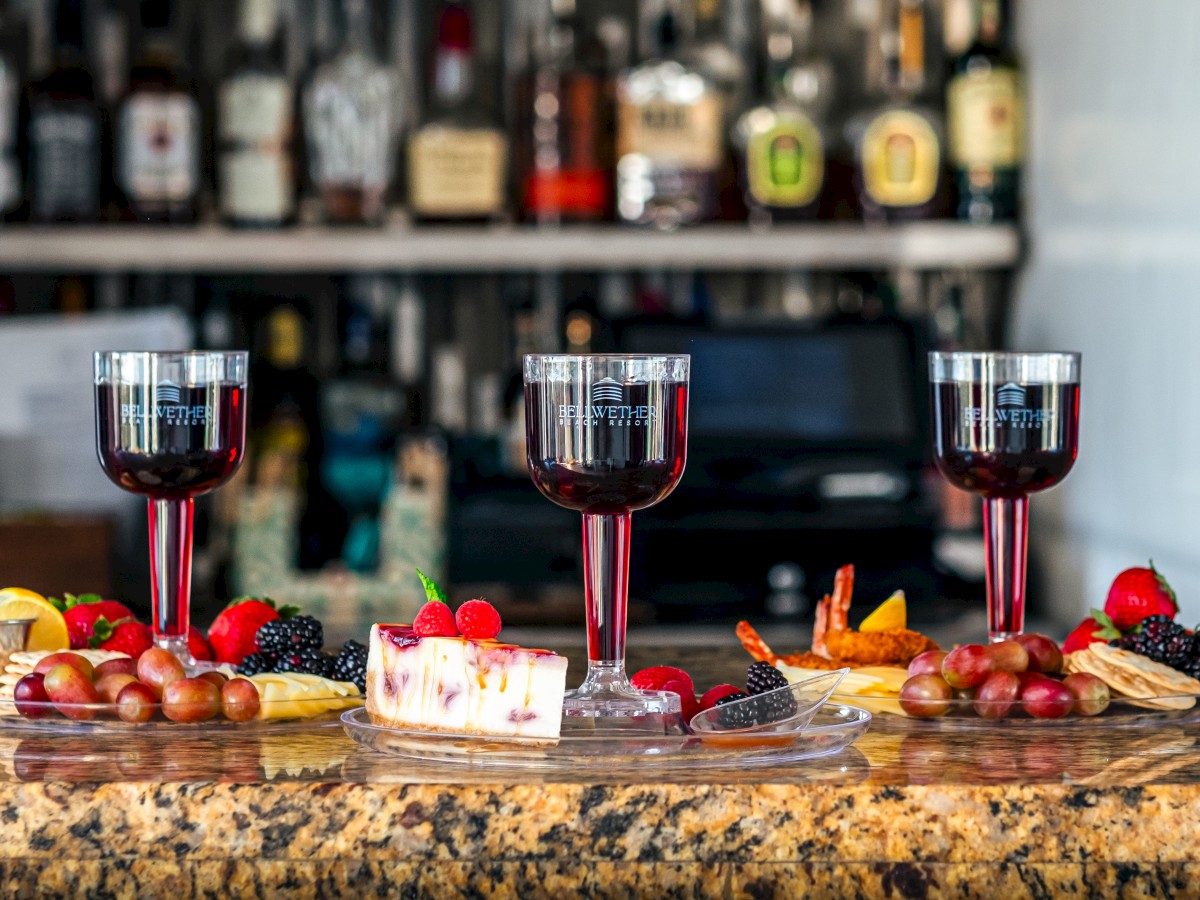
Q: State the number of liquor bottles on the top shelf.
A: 11